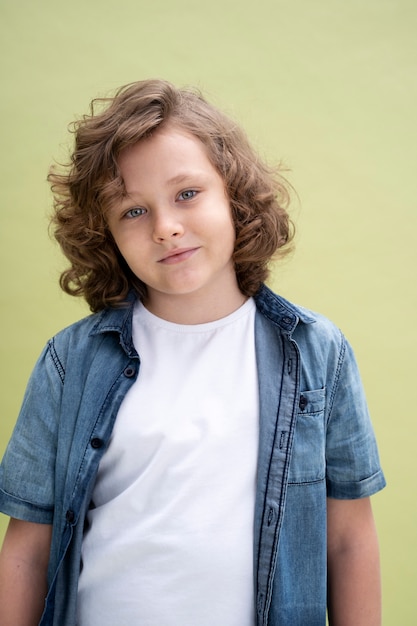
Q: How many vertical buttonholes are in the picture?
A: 4